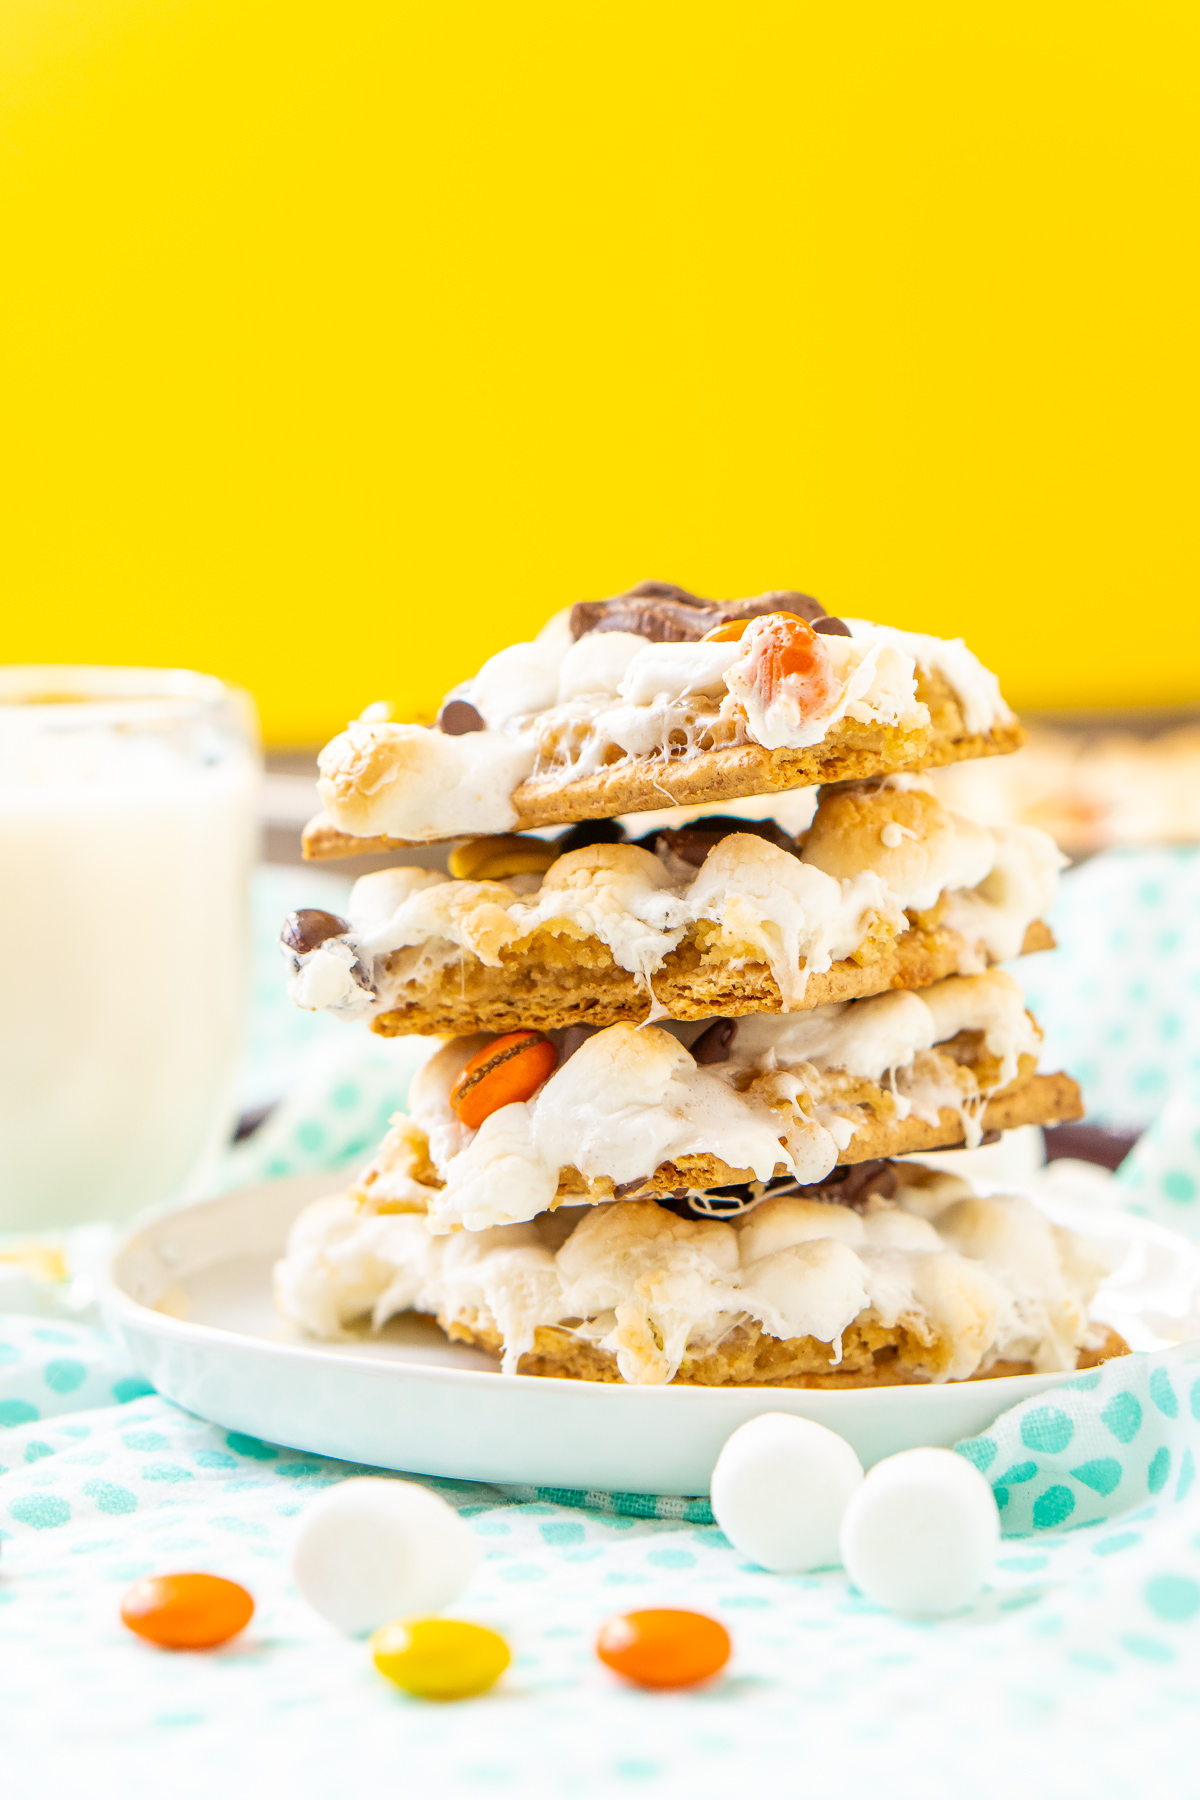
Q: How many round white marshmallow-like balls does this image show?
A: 3